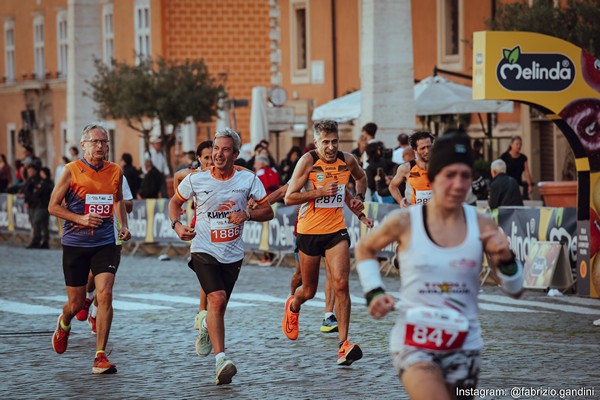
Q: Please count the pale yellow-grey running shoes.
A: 2